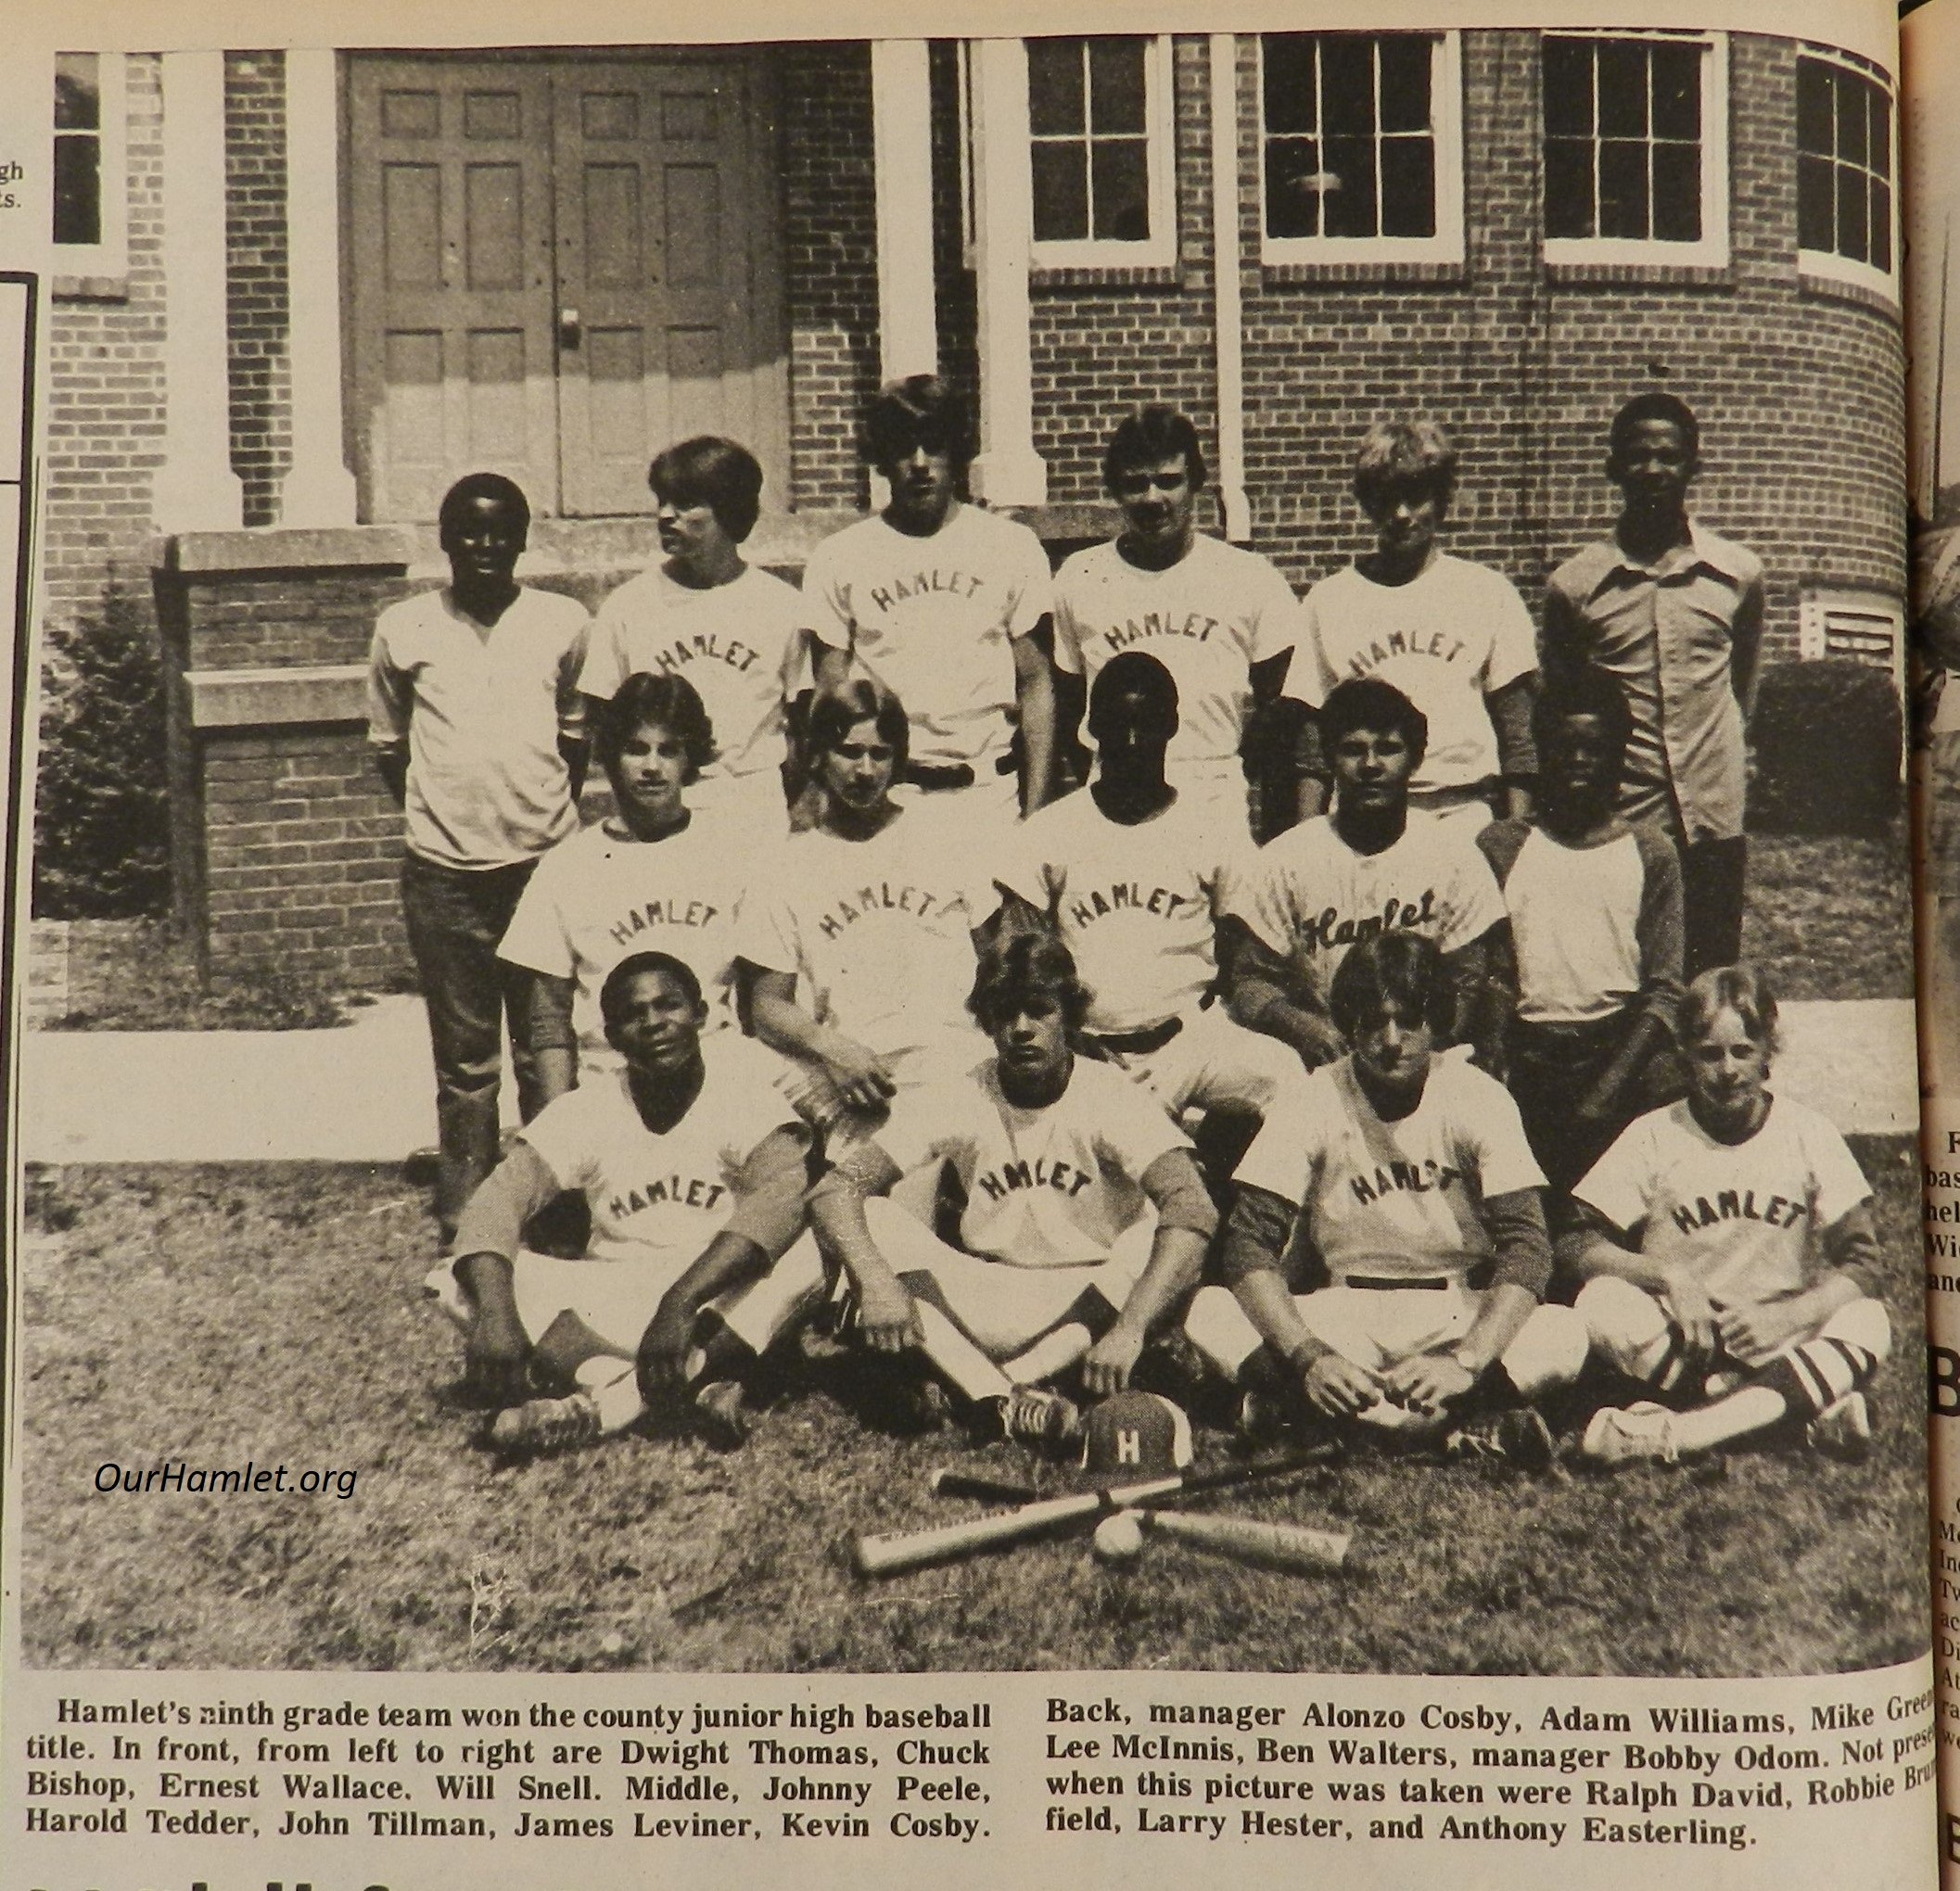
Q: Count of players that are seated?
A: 4